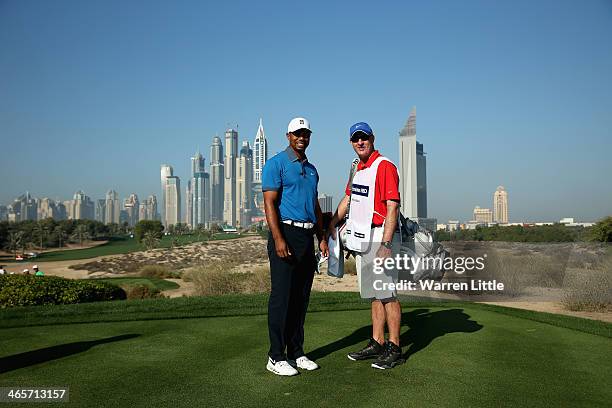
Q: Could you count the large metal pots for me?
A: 0